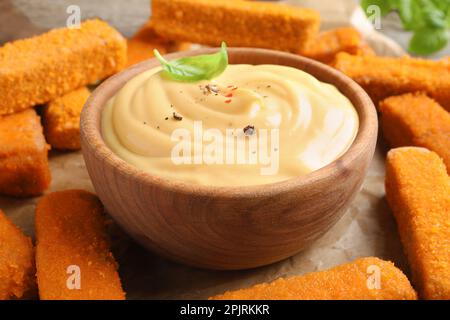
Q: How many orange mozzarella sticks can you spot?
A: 12